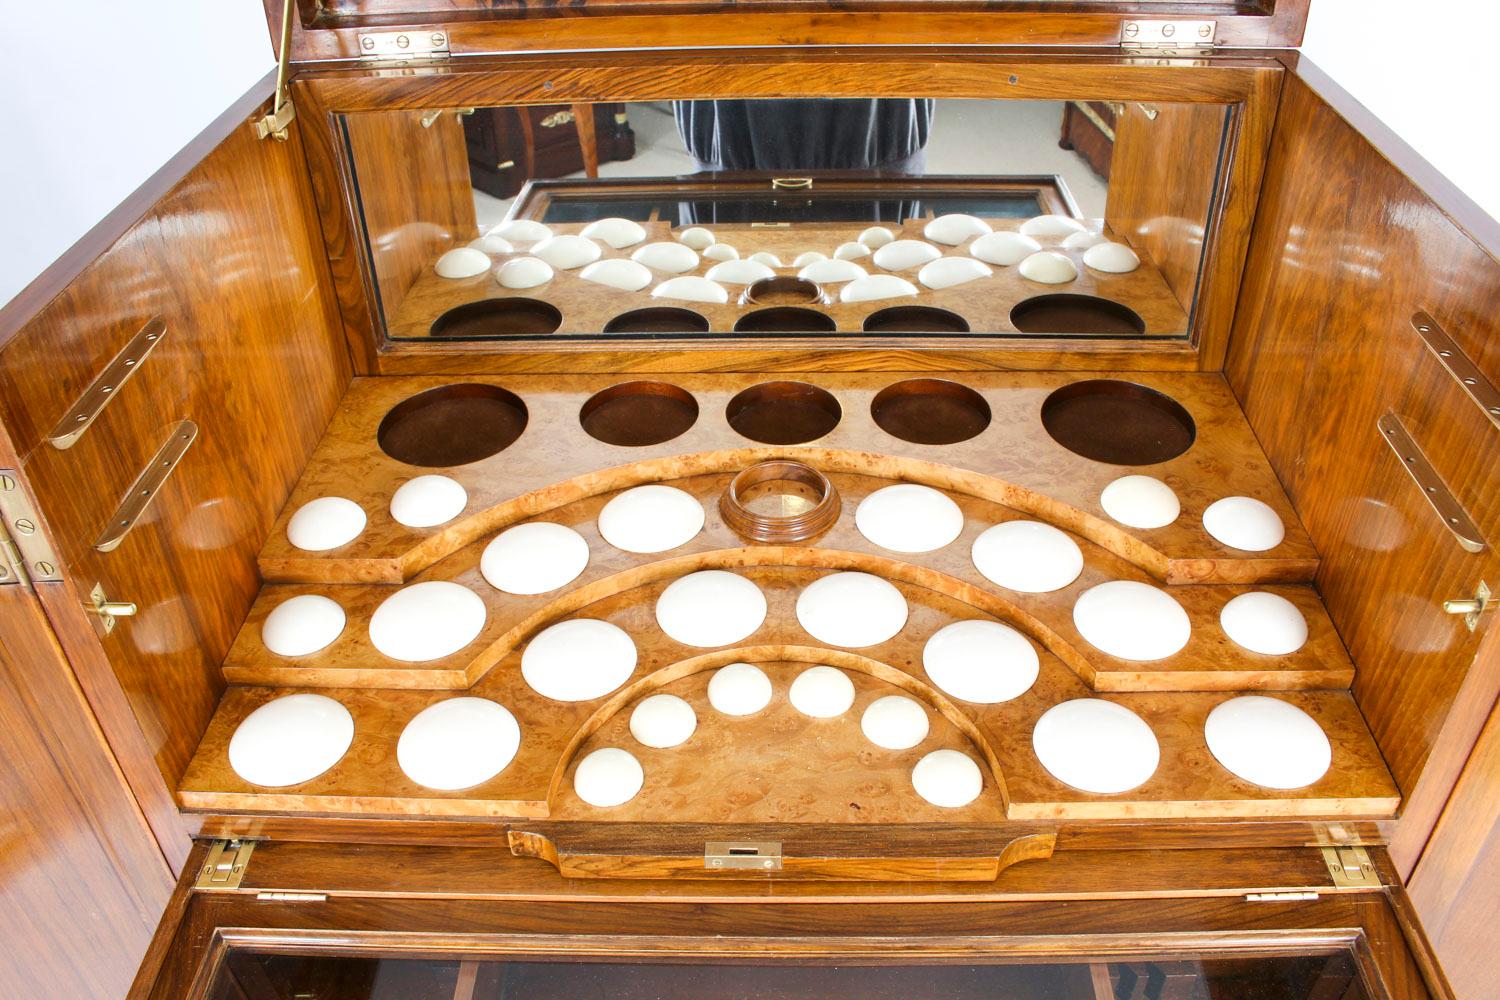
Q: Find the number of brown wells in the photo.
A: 5